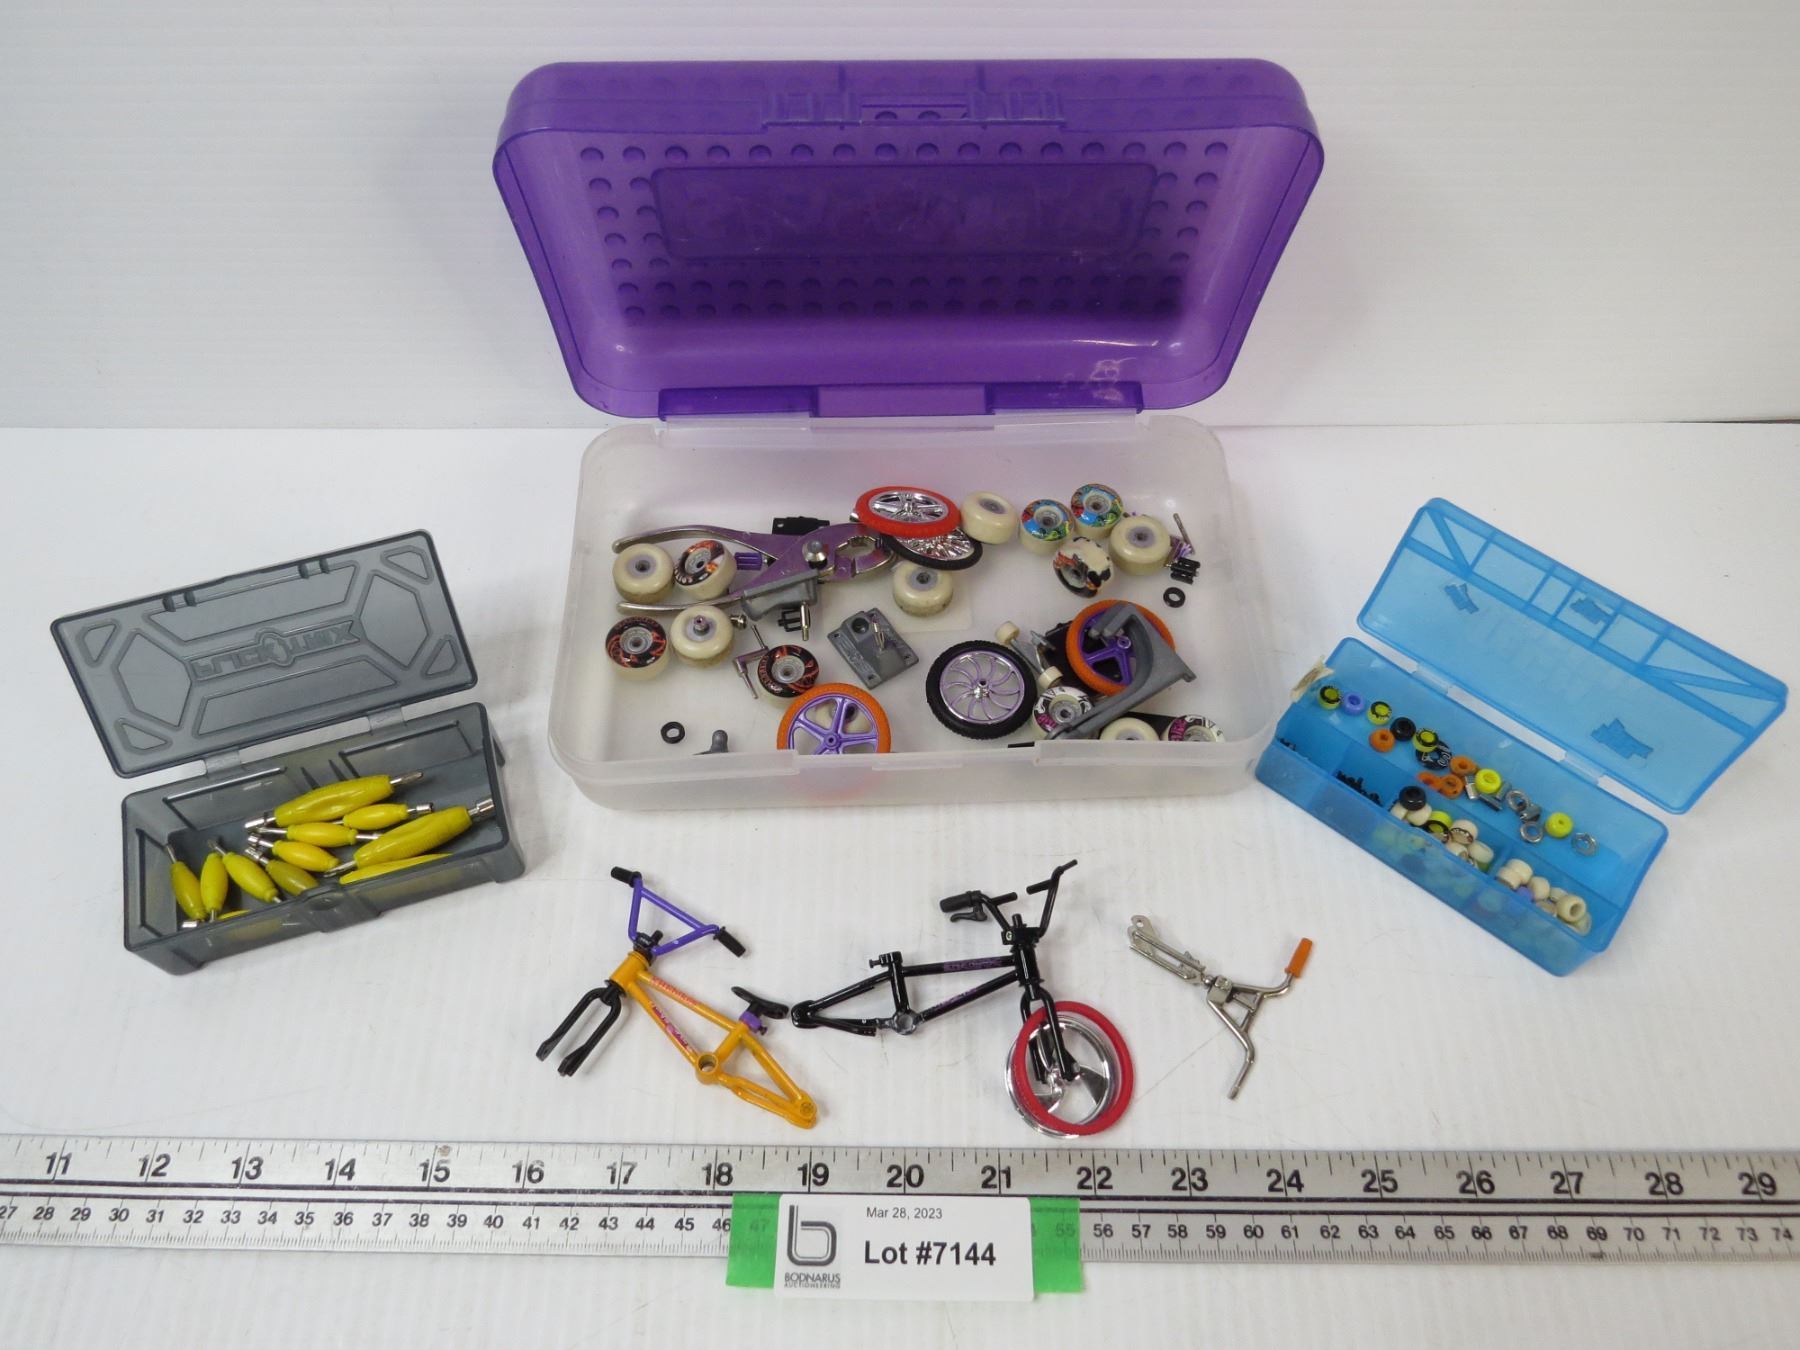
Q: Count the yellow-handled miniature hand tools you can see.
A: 11